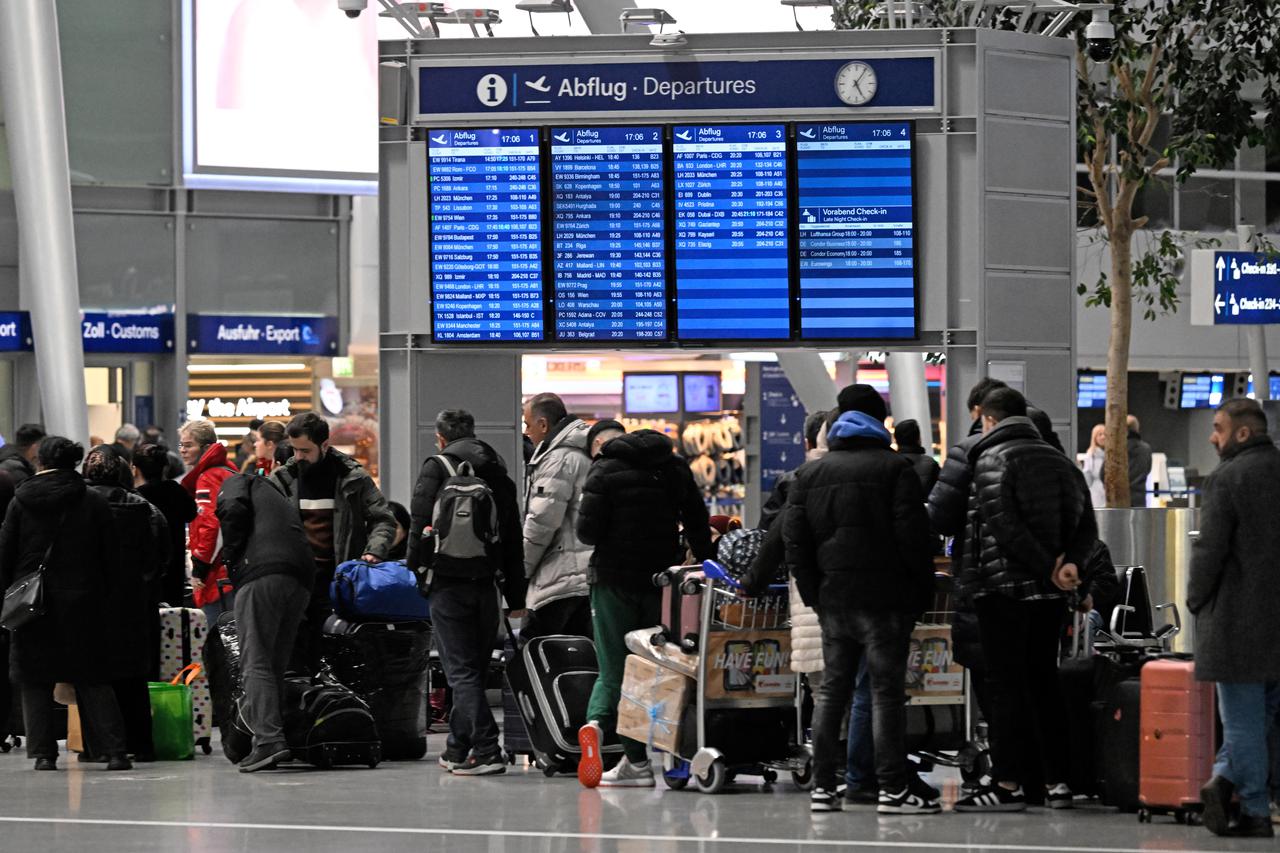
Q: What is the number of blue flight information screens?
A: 4